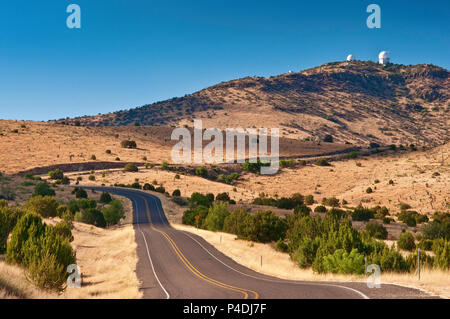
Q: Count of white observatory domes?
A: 2